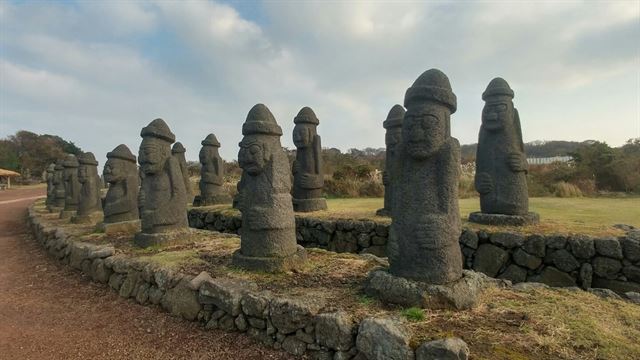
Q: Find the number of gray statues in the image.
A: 13